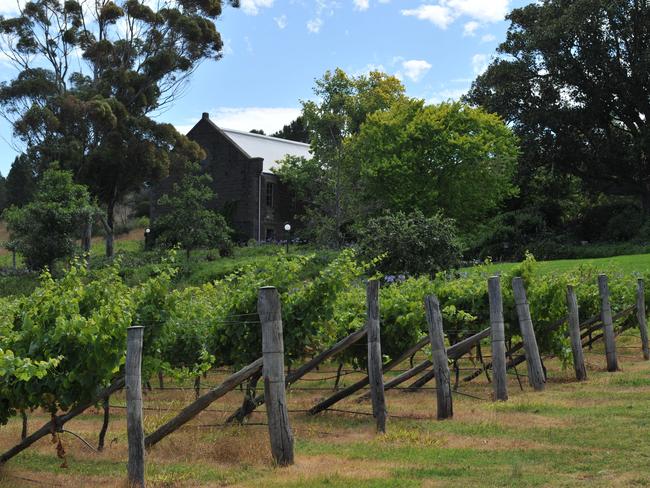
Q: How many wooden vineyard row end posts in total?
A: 9